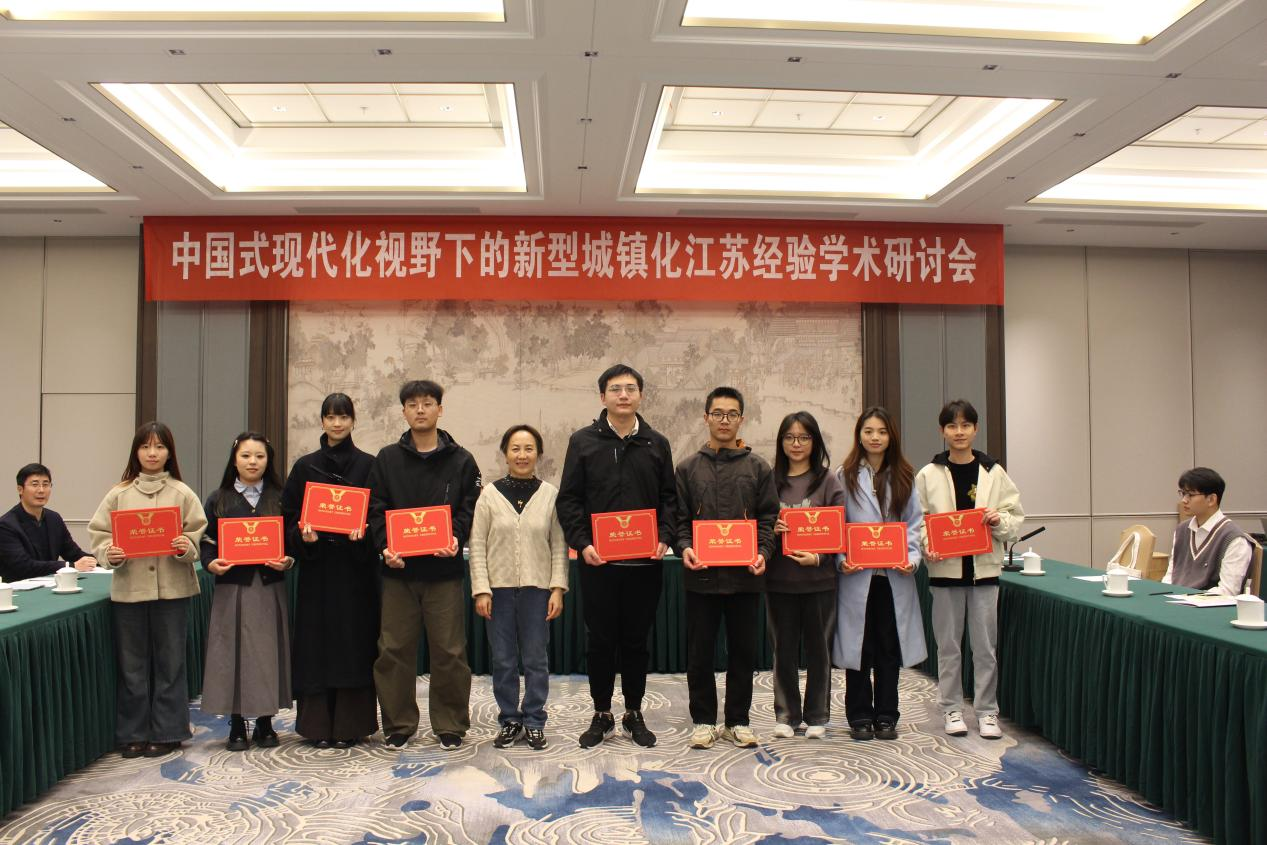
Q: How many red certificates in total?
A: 9